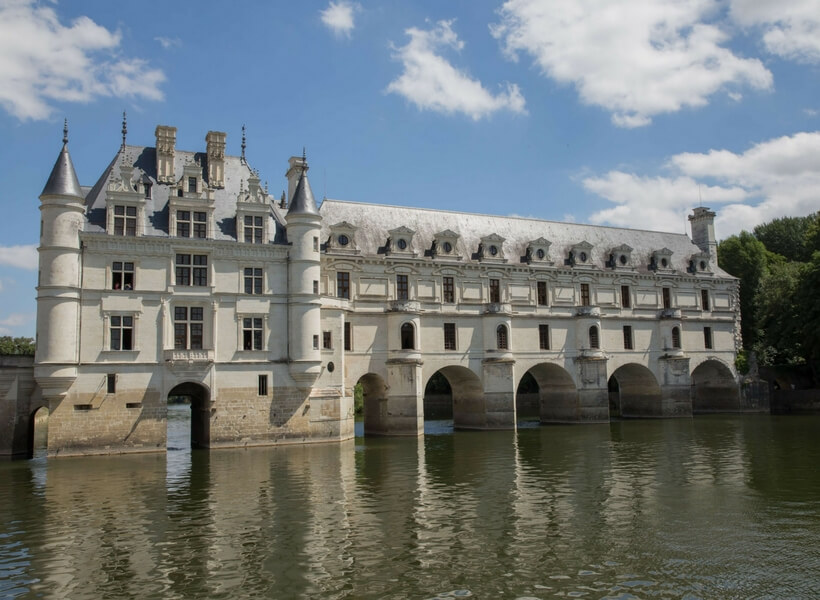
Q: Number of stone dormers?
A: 12